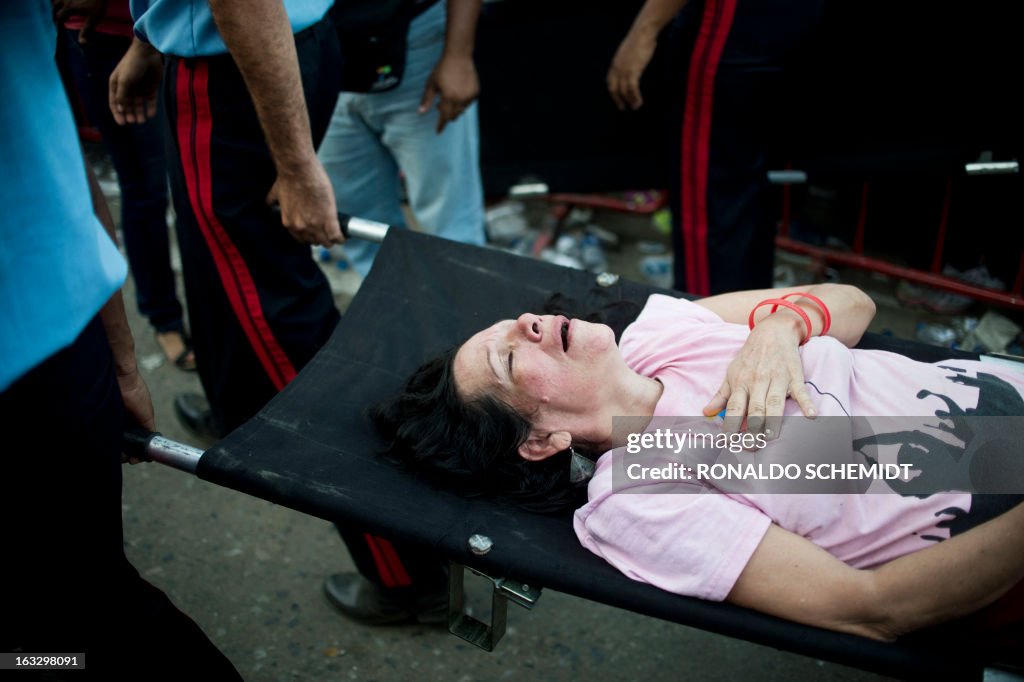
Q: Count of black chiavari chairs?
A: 0